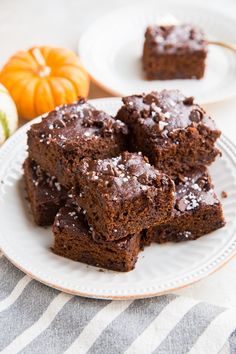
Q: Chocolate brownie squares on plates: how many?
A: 7